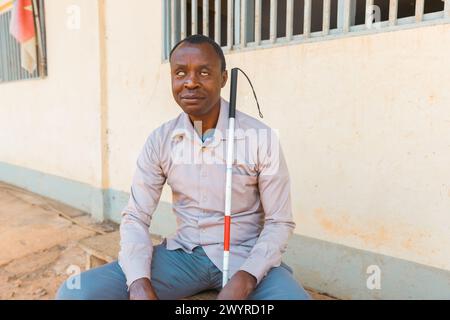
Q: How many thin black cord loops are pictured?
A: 1